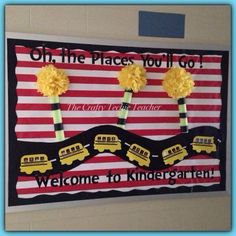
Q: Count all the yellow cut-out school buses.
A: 6